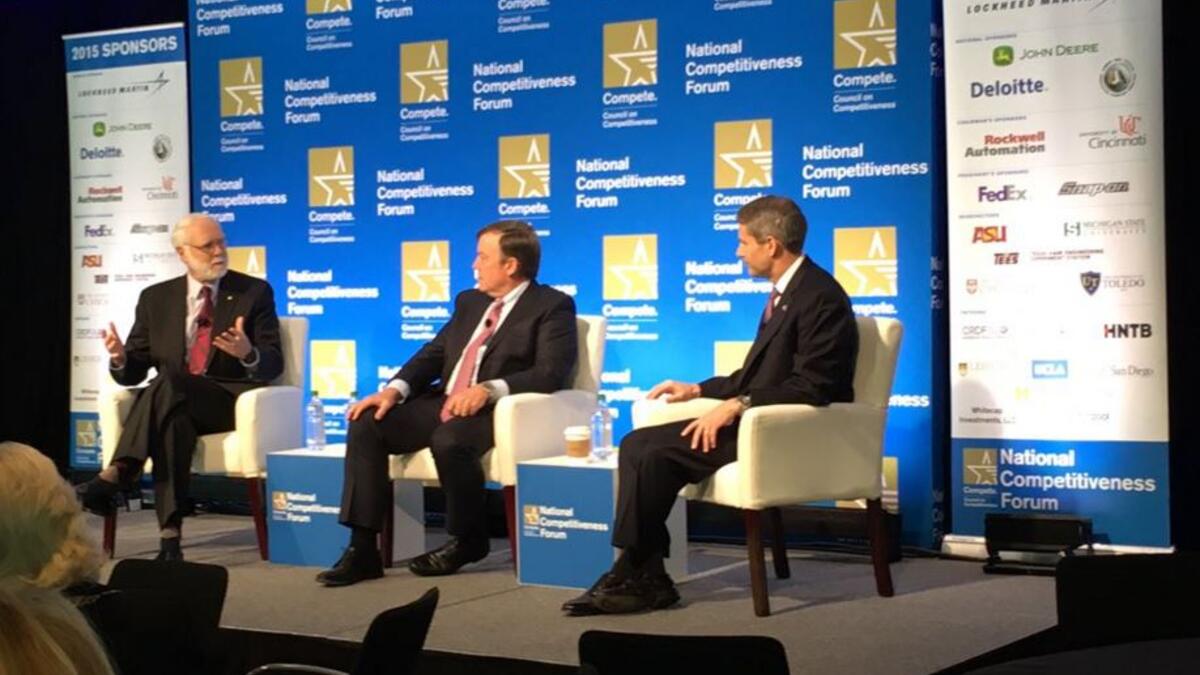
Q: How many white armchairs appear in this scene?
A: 3